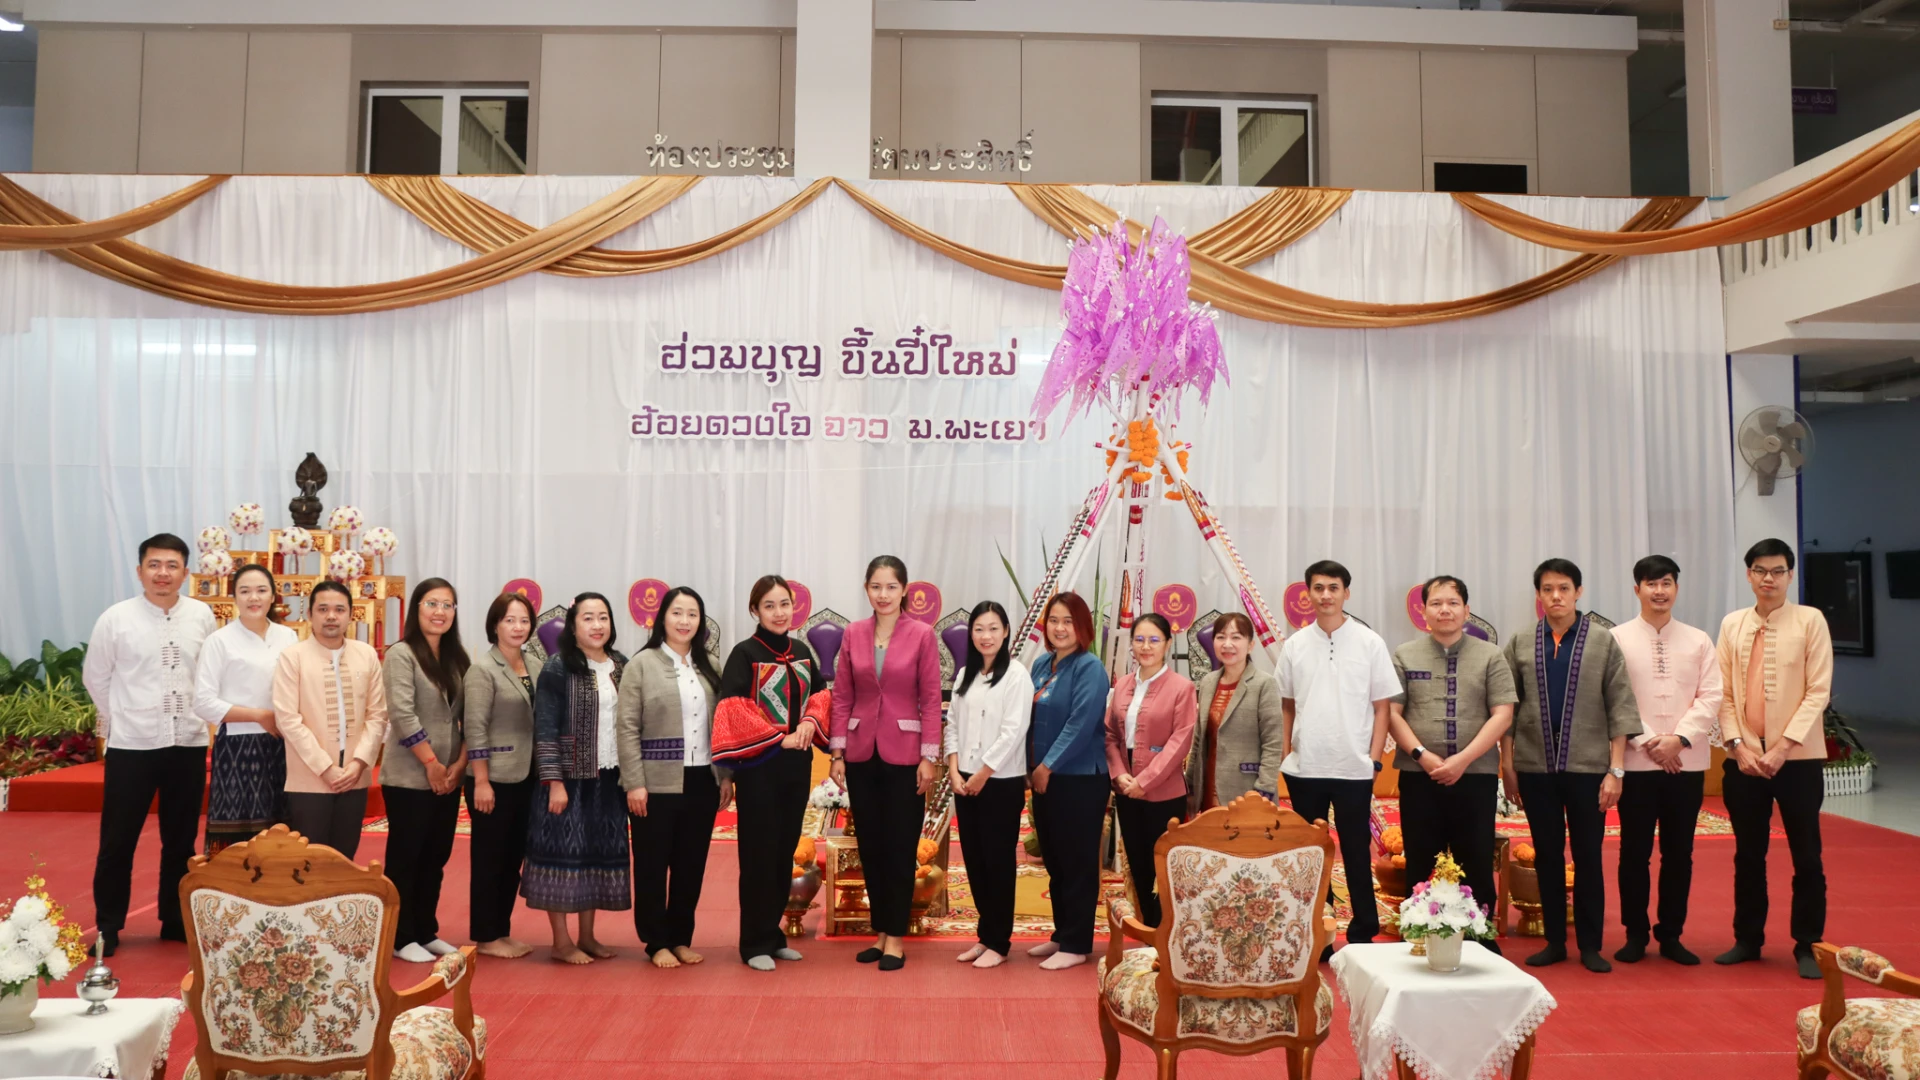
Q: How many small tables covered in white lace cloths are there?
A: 2